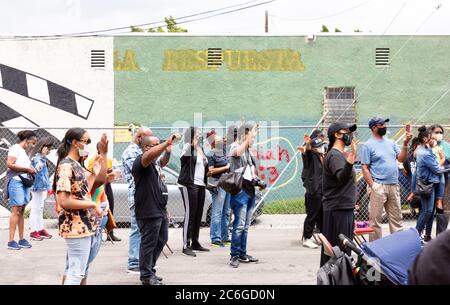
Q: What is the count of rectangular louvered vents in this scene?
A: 3